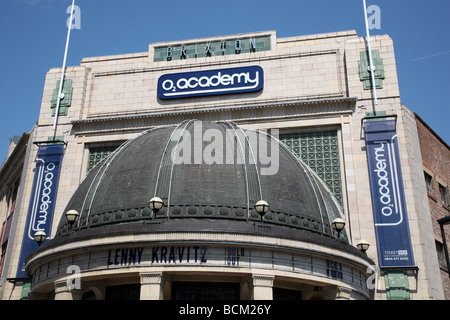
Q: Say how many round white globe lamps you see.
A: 6